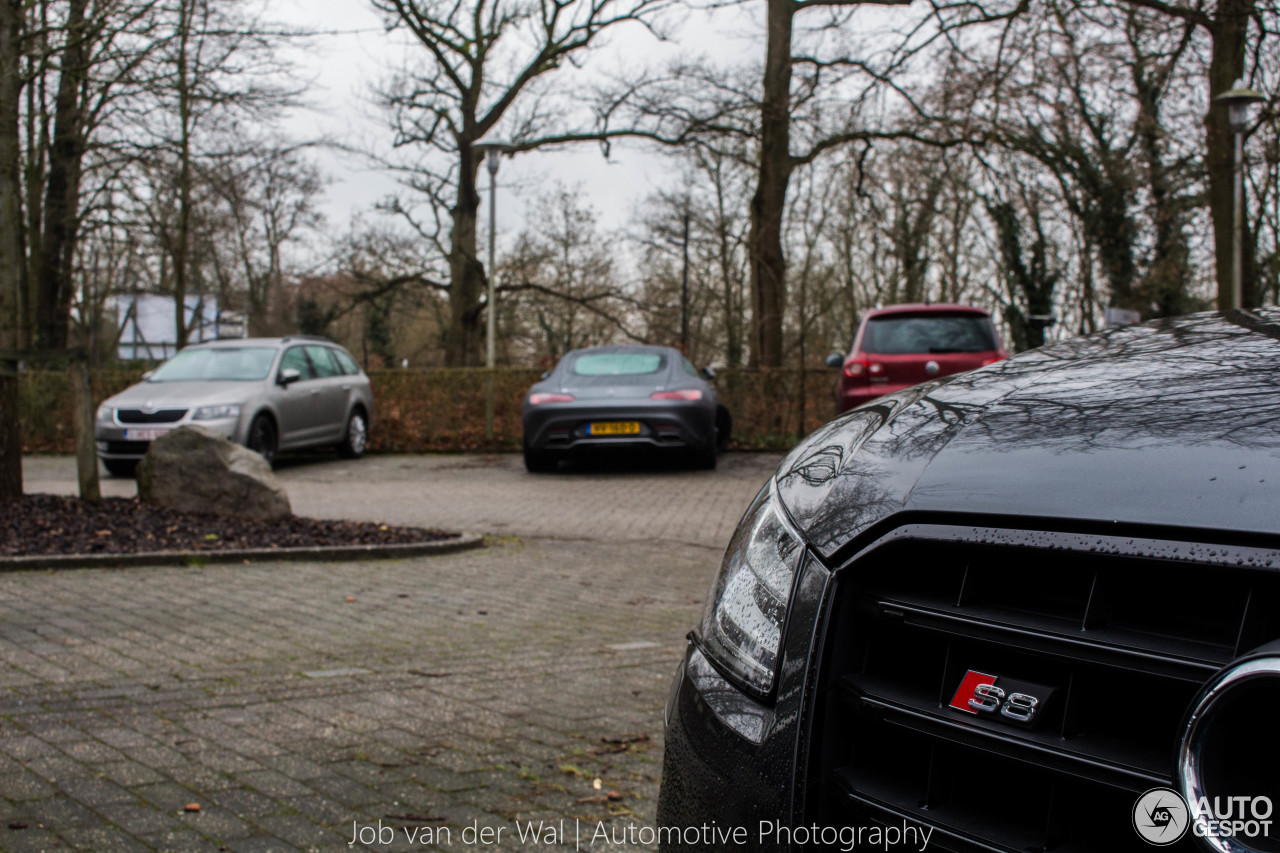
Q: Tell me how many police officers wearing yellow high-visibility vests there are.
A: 0